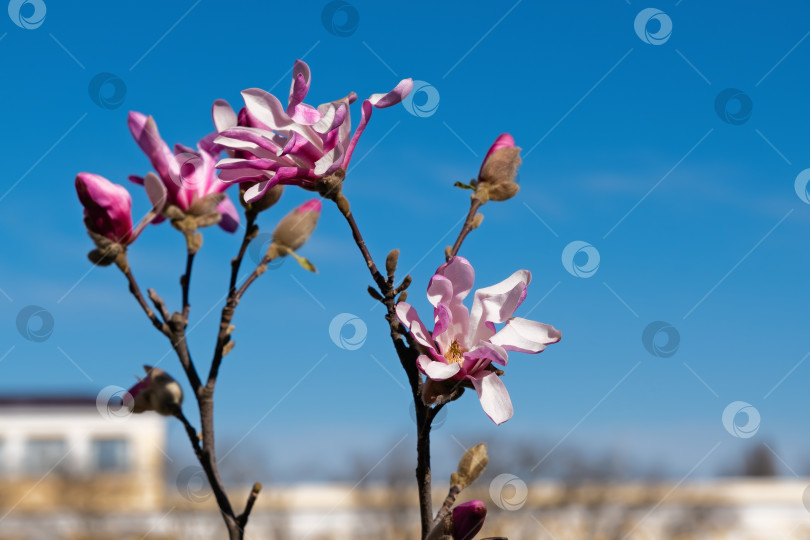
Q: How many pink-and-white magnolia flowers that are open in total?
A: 3